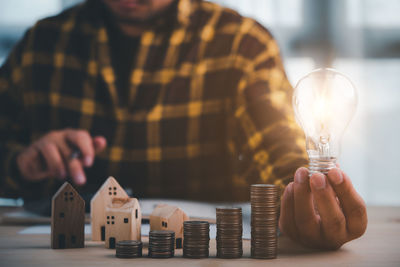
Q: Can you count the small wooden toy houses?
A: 4